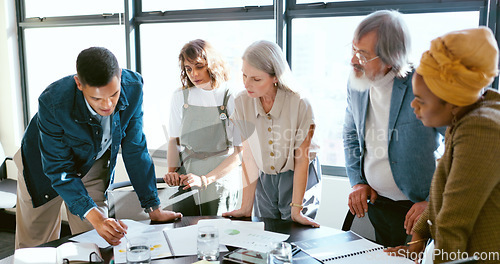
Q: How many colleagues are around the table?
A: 5